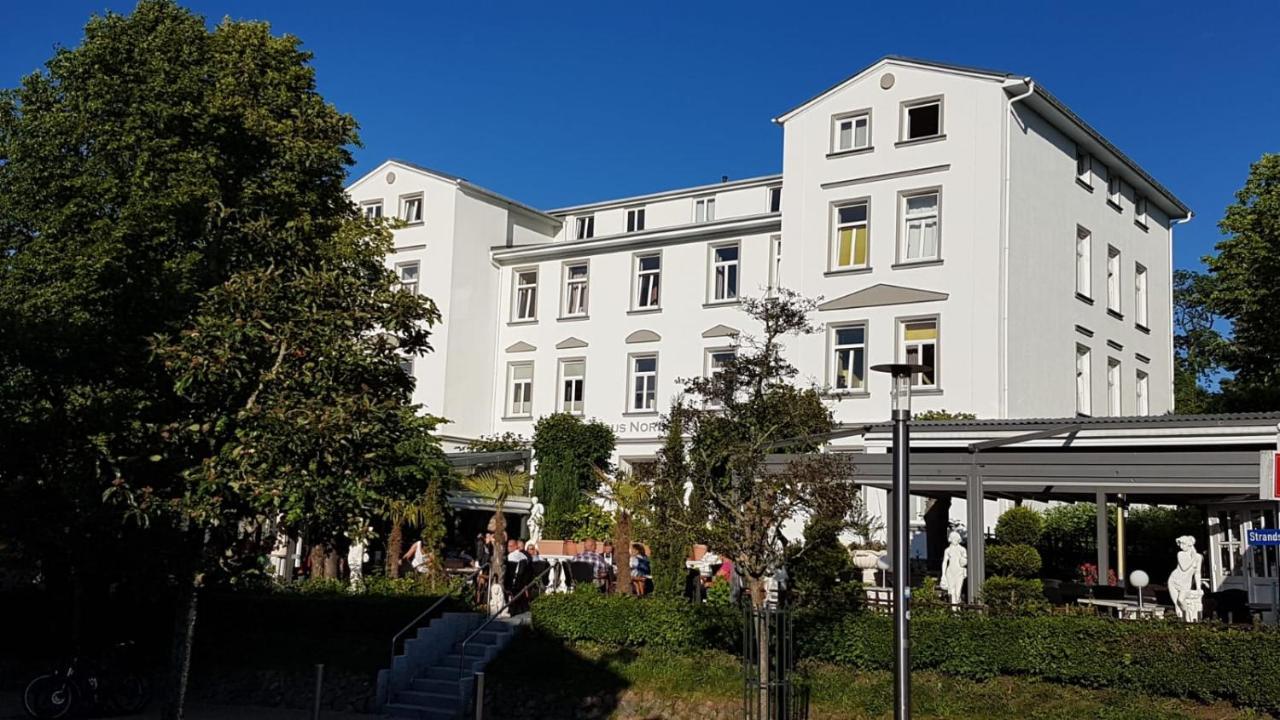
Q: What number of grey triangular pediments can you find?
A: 4